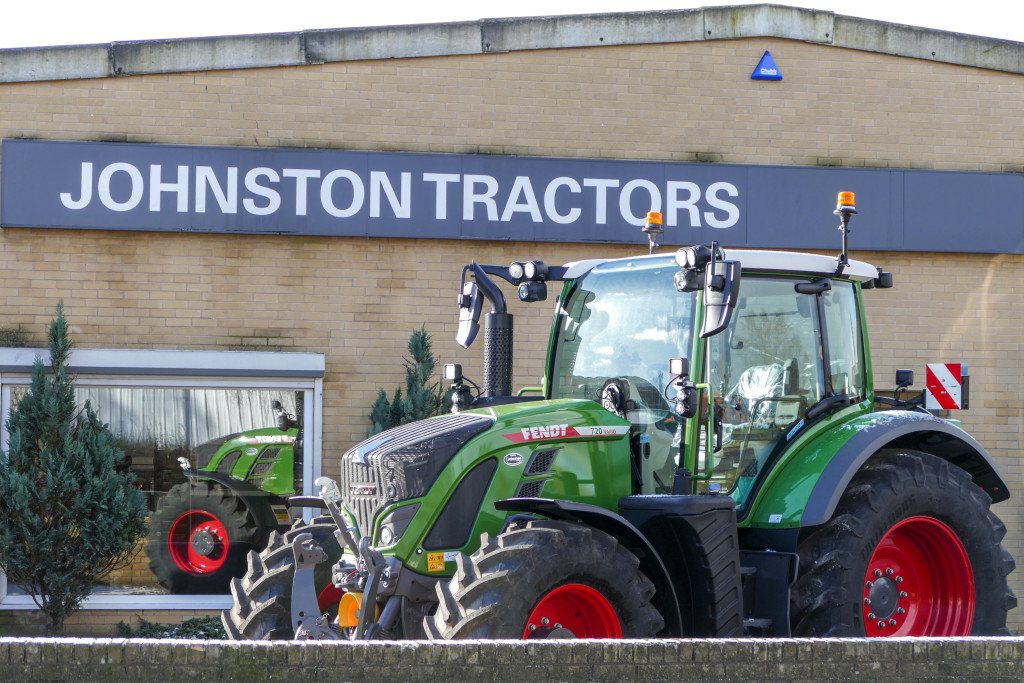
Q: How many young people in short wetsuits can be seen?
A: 0